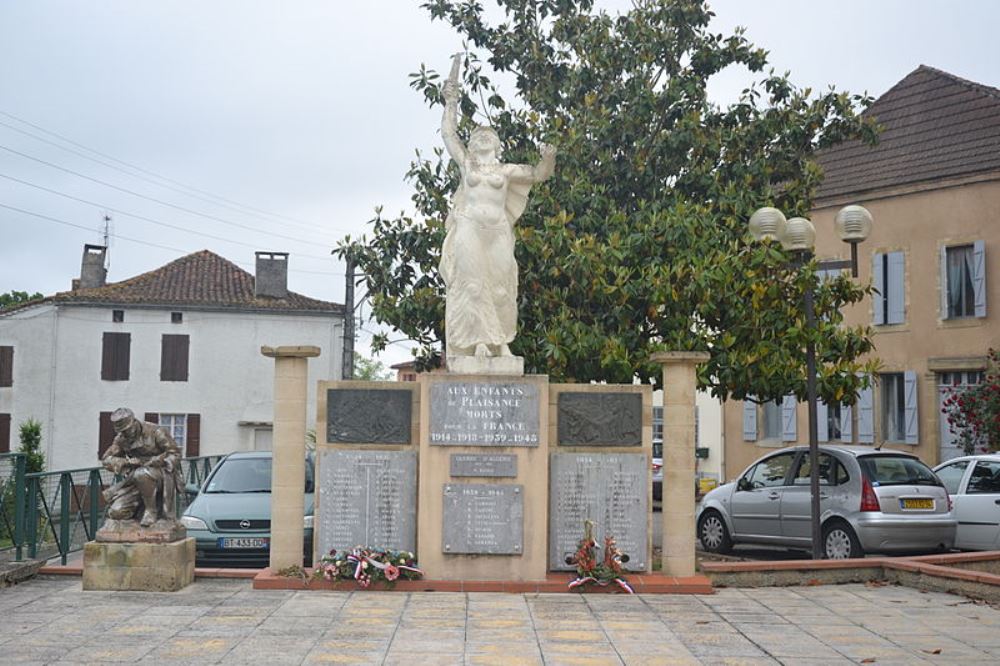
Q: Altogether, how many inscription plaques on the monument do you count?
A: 5